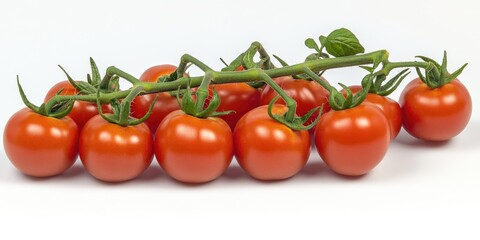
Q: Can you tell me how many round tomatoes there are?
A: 11